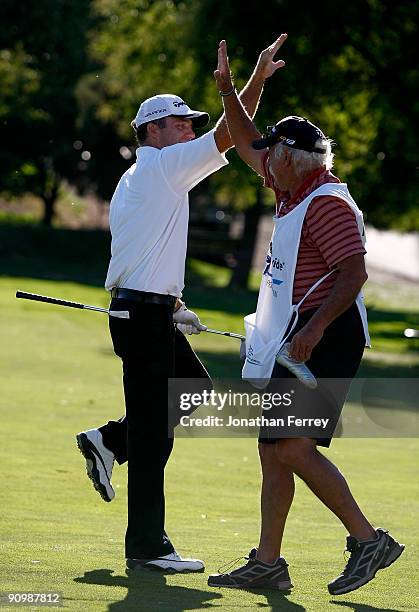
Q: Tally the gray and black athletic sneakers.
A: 2